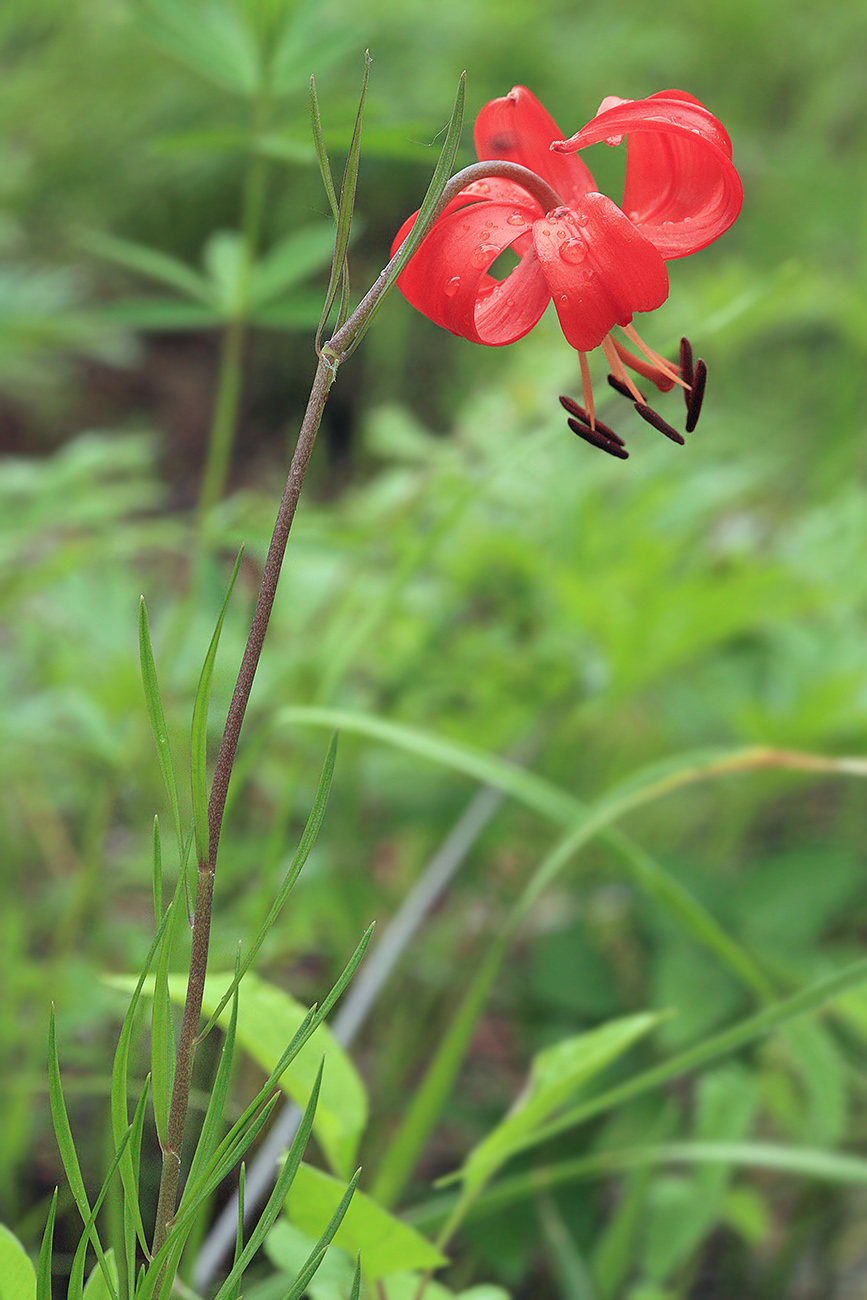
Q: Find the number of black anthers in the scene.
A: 6